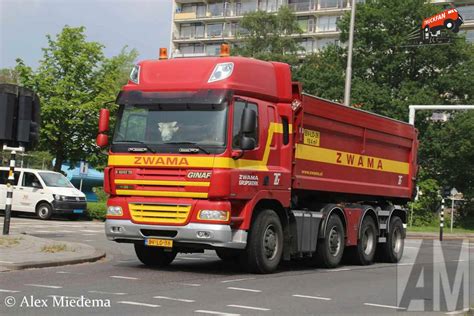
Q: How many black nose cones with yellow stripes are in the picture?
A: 0